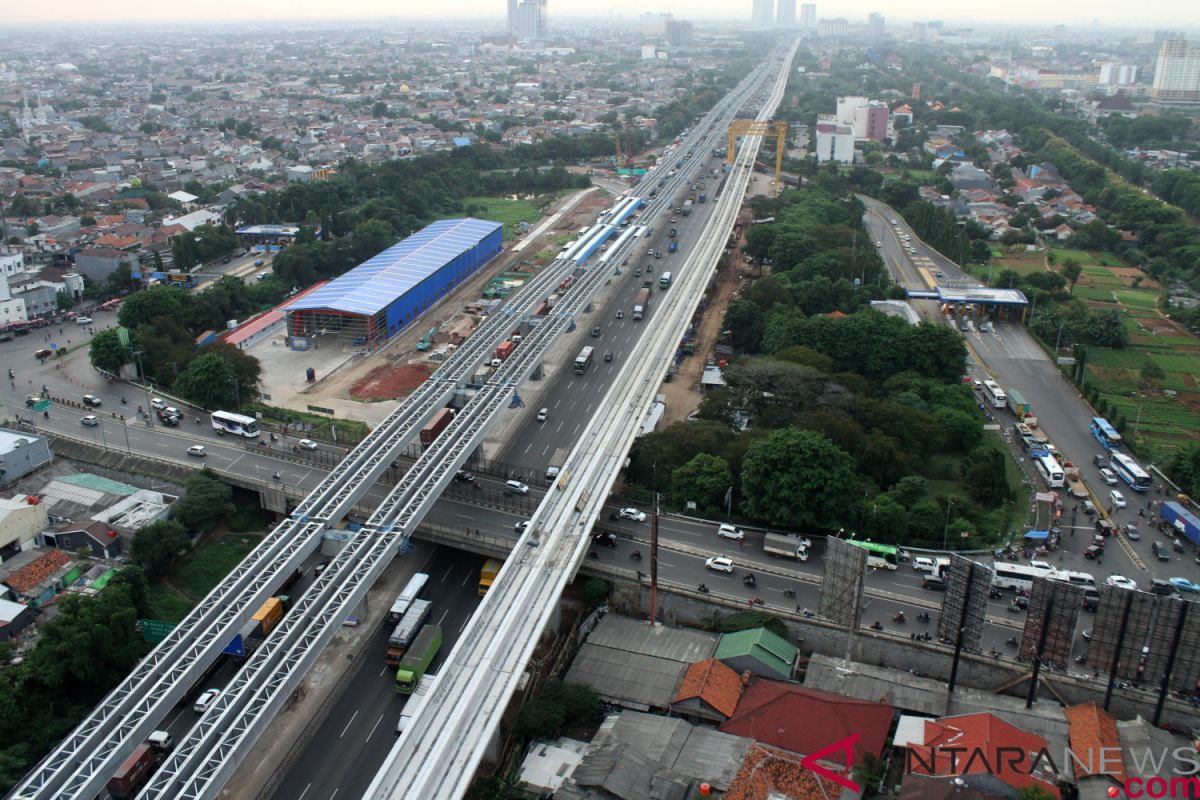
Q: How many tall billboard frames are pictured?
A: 5